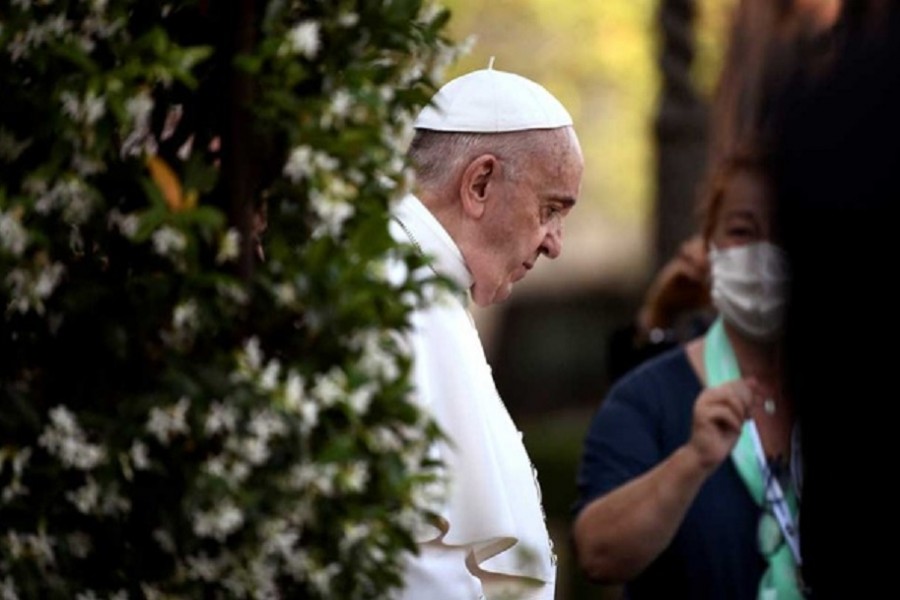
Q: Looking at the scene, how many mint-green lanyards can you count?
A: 1